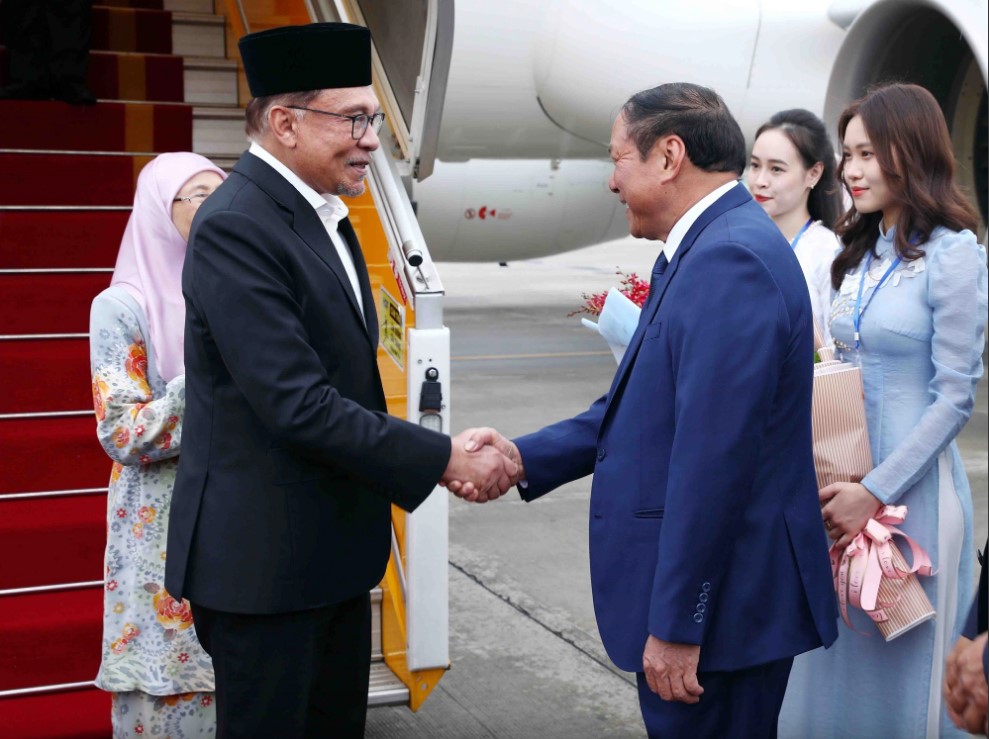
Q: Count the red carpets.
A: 1